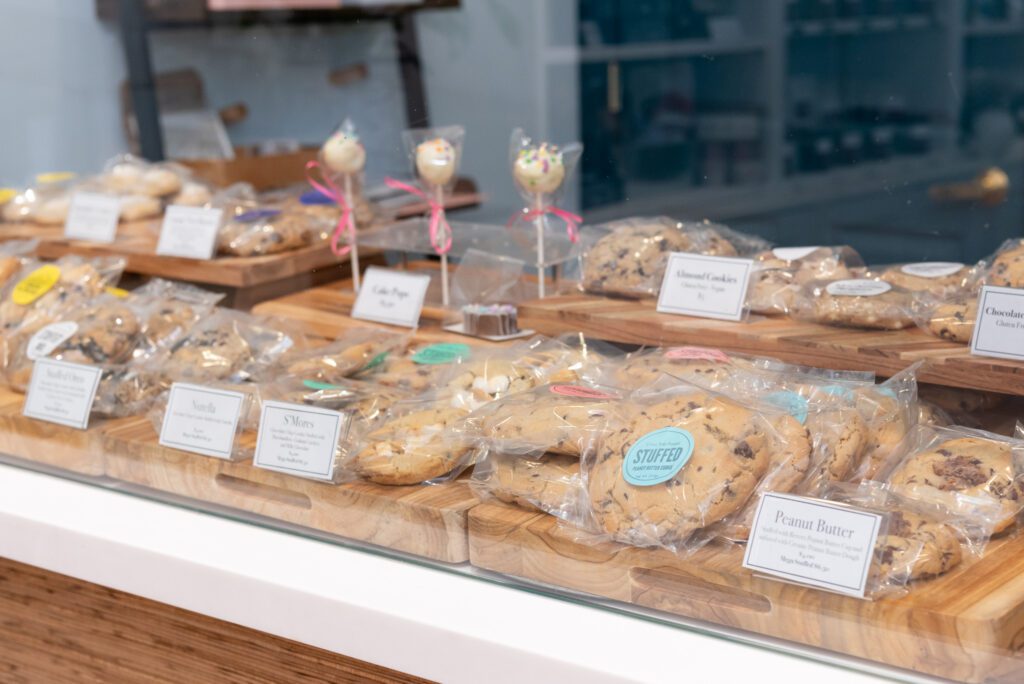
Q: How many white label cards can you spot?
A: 9